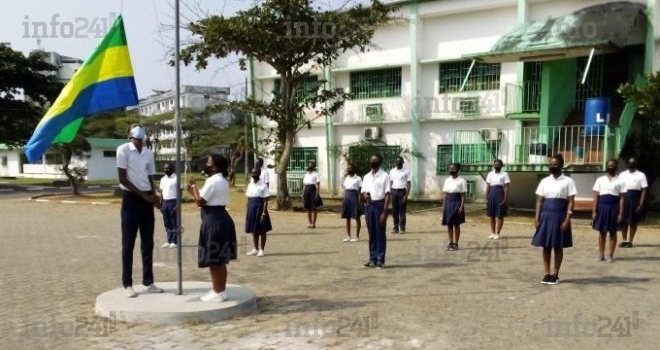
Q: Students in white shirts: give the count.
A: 14